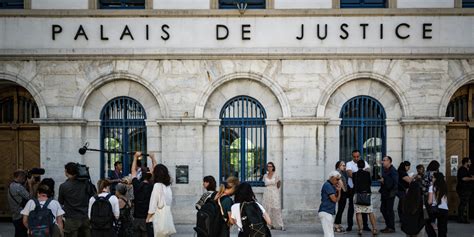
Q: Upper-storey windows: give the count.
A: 5